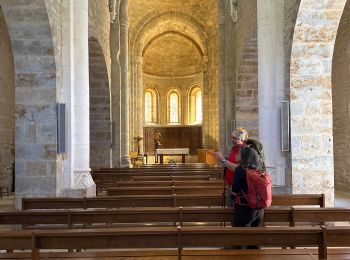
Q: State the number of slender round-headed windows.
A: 3